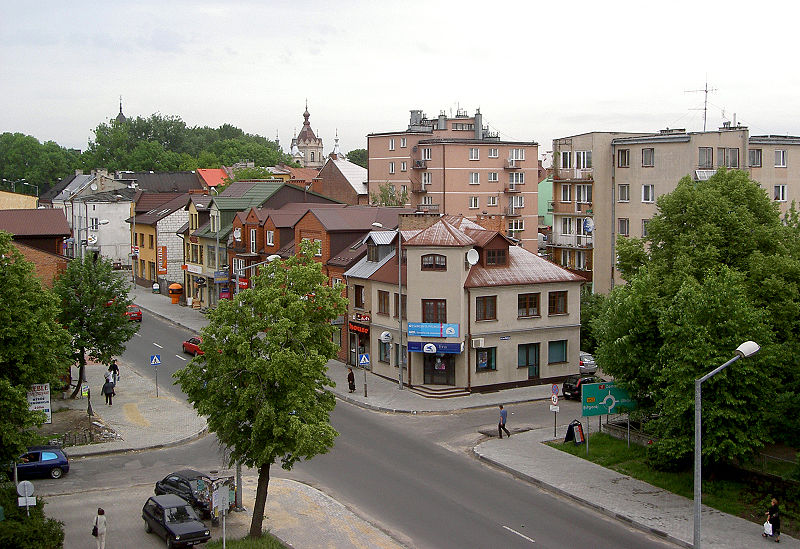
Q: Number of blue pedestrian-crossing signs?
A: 2